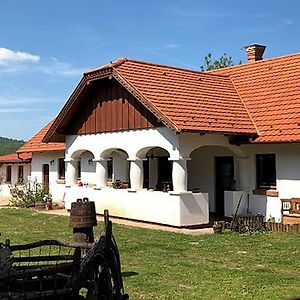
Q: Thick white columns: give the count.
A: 4